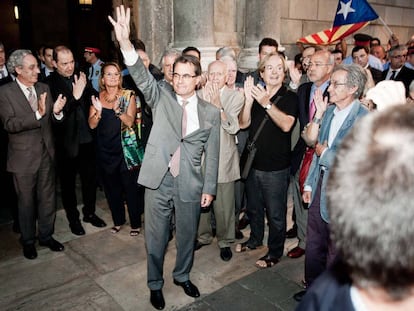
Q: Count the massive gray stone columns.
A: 2